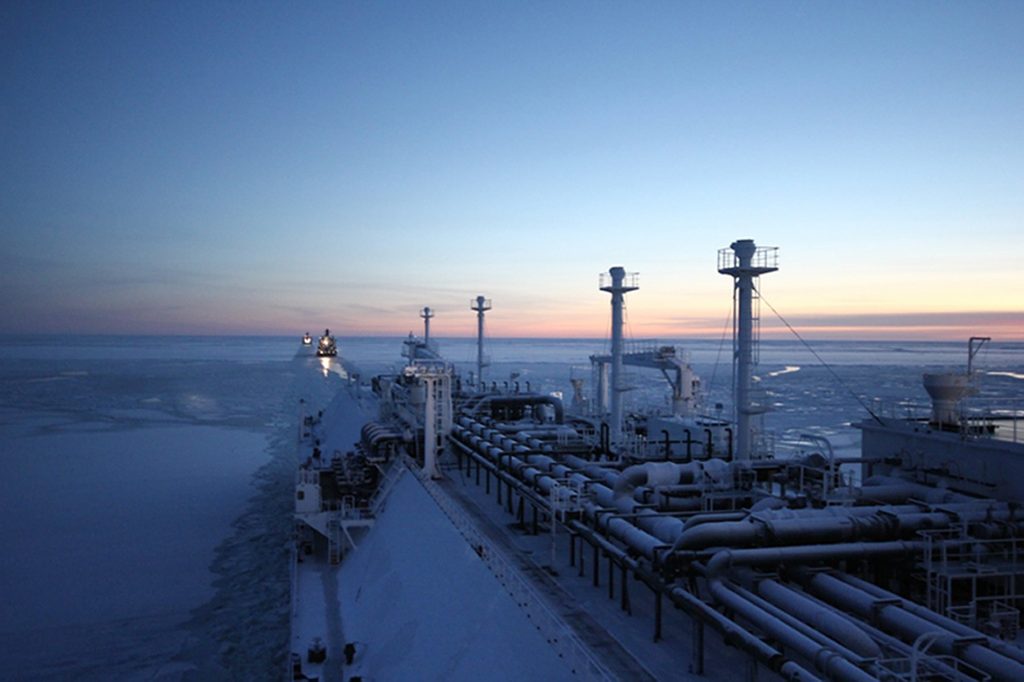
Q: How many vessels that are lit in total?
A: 2